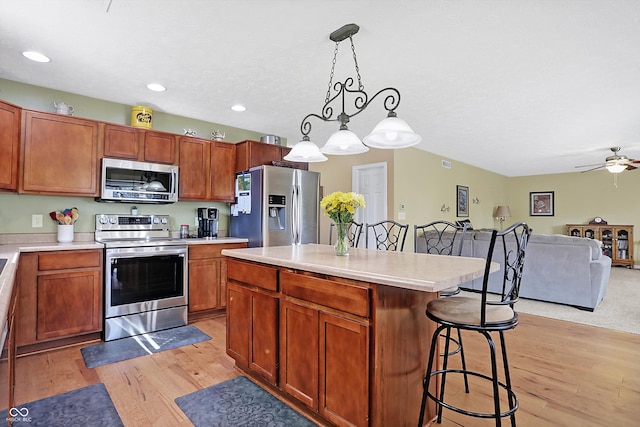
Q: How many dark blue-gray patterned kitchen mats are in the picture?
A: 3